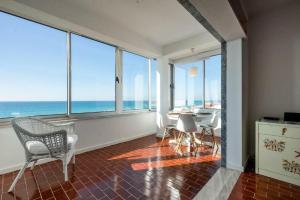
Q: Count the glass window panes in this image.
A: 6